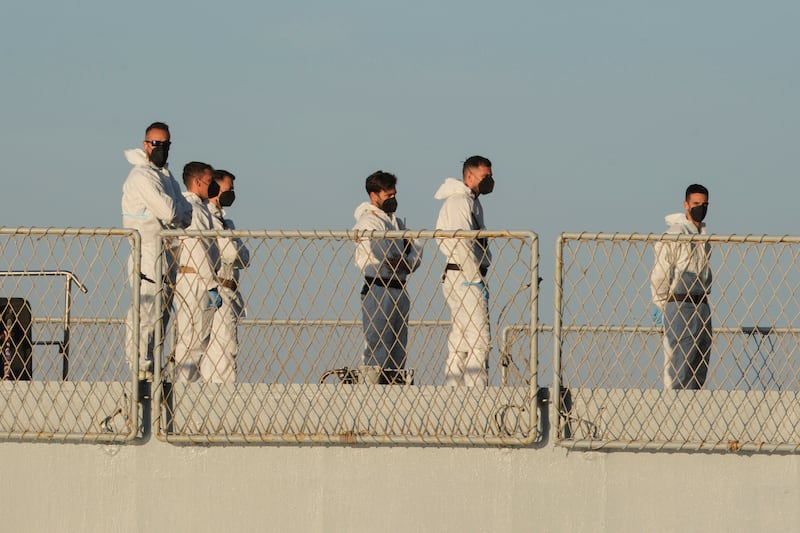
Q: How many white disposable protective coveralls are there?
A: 6